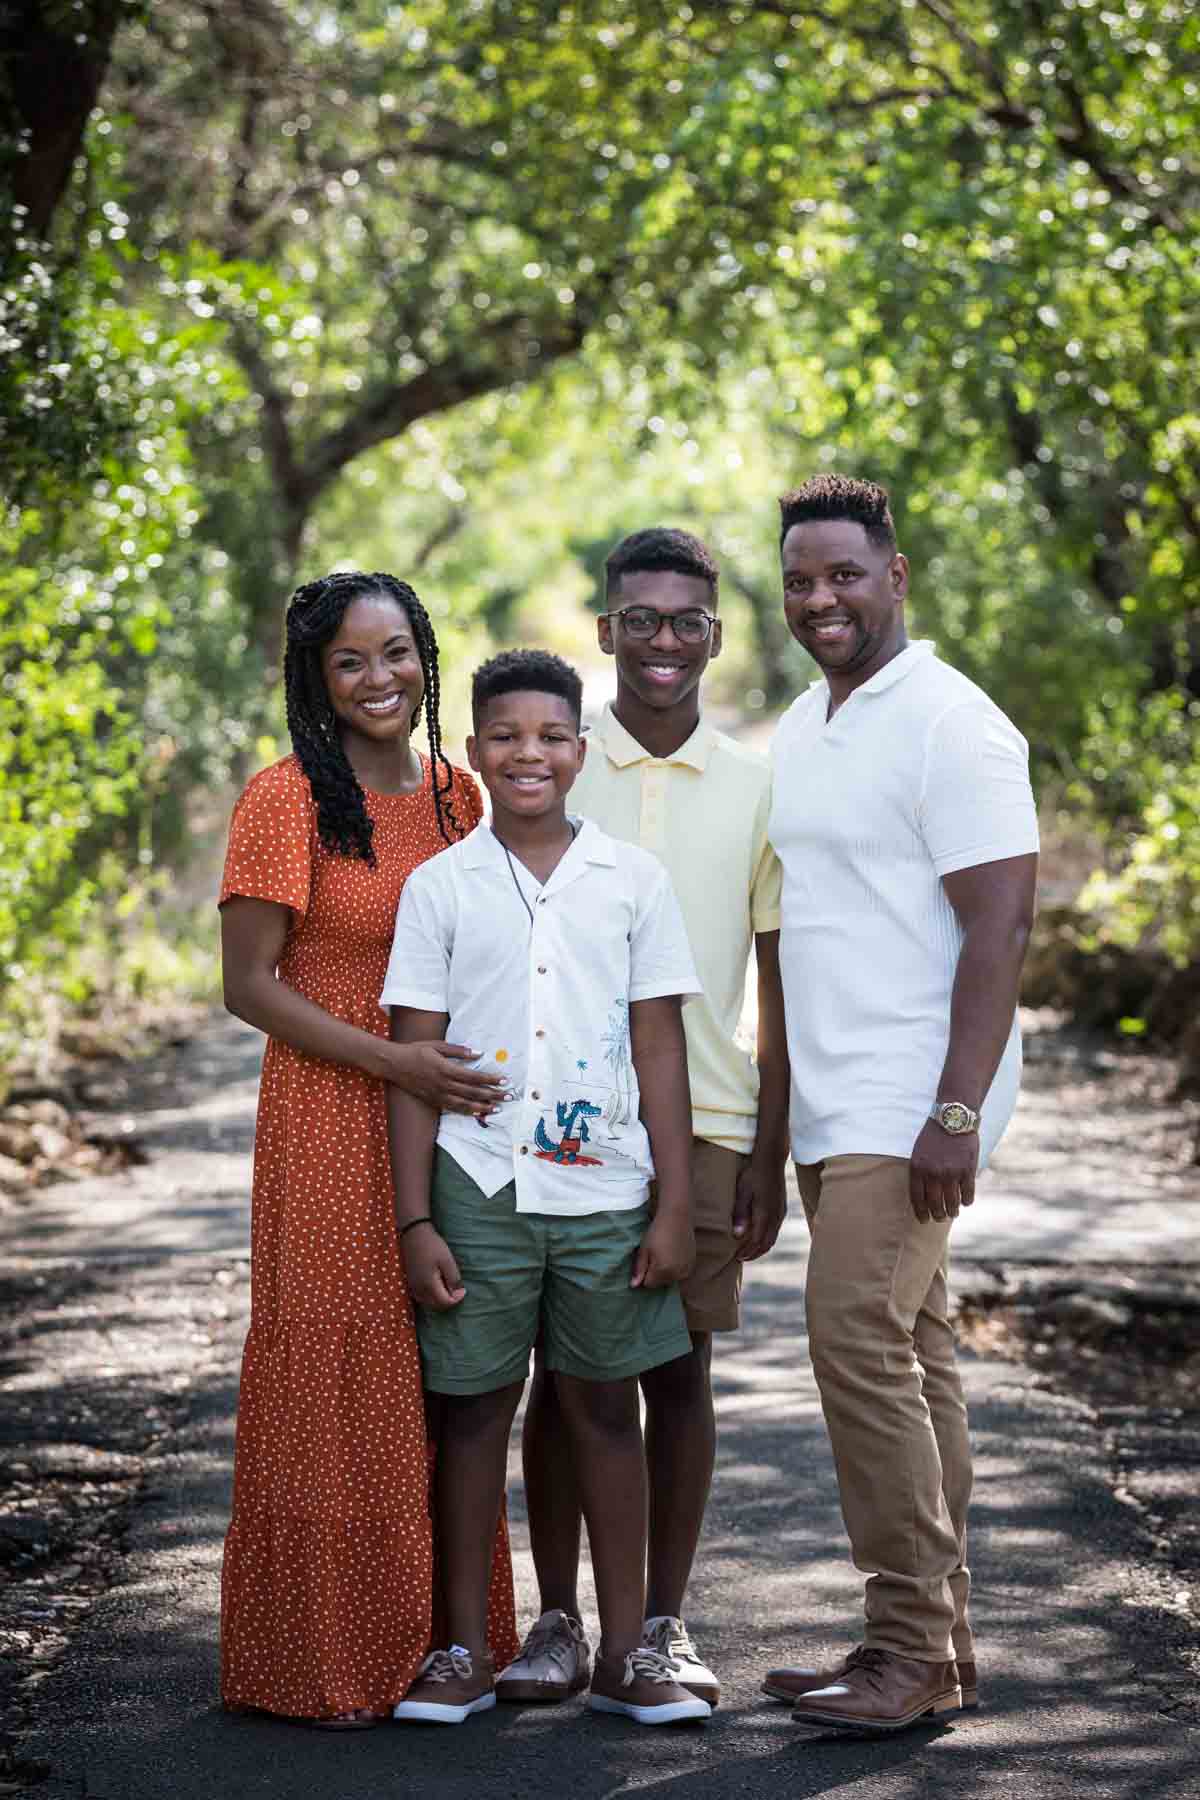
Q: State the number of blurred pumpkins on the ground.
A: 0